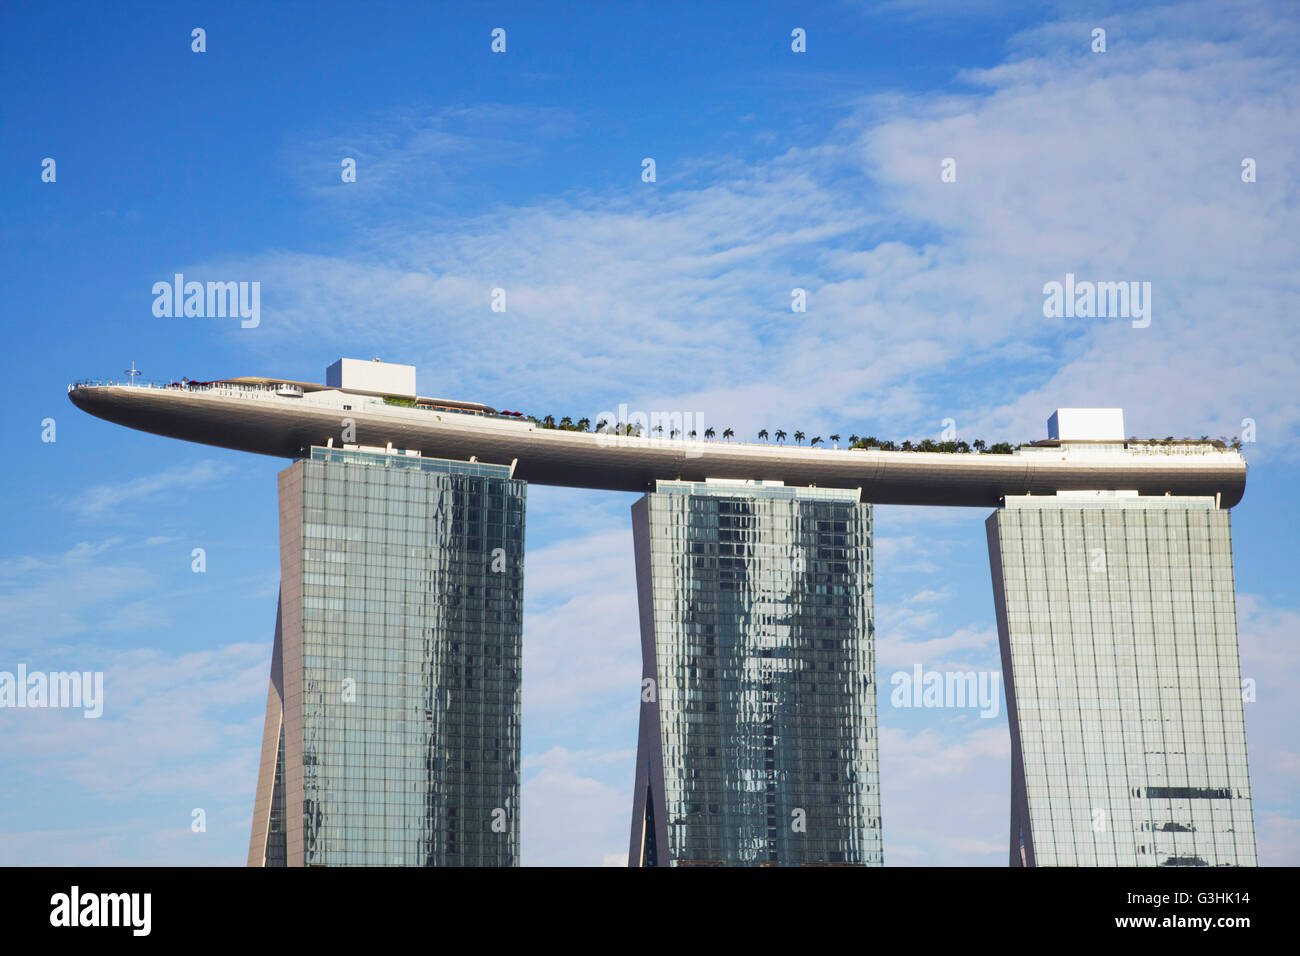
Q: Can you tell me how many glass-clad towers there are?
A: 3